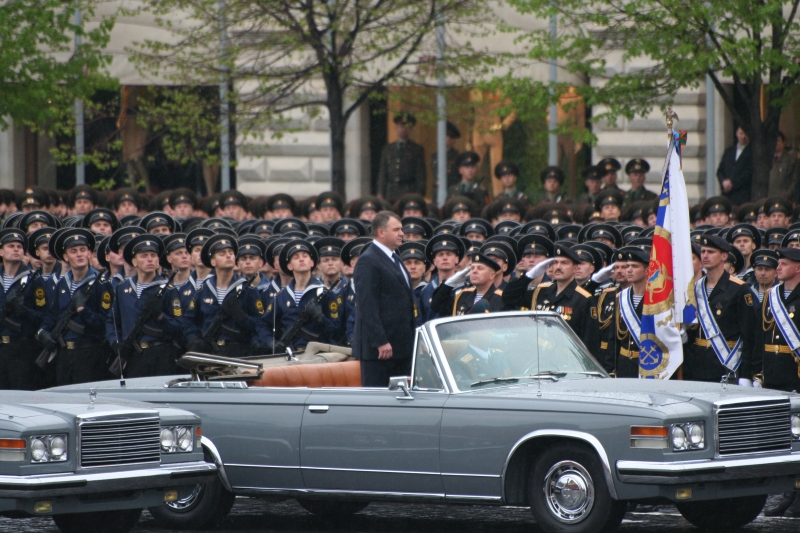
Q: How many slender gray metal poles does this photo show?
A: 5